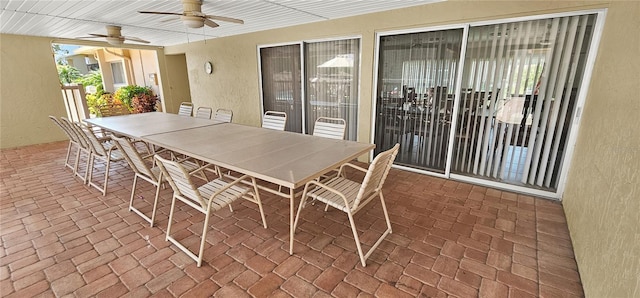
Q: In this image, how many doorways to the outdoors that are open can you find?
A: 1